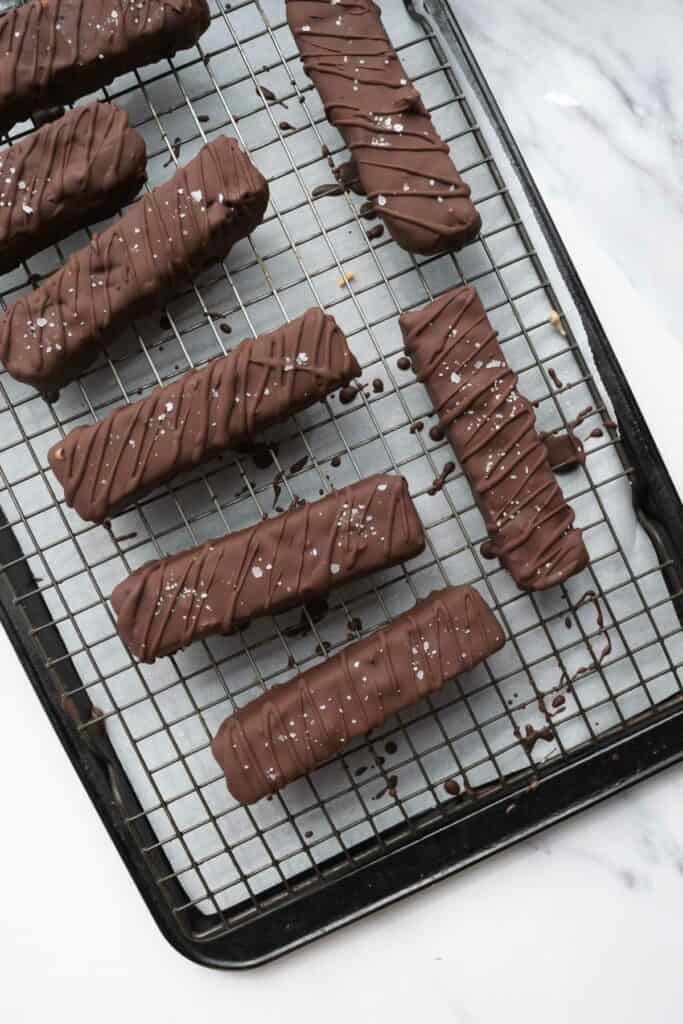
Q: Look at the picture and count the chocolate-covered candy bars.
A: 8